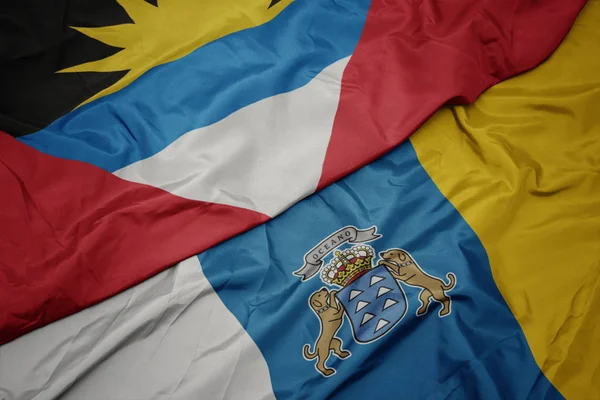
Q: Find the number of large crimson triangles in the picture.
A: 2